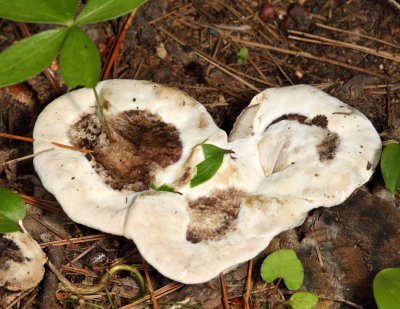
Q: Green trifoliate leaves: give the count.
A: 0